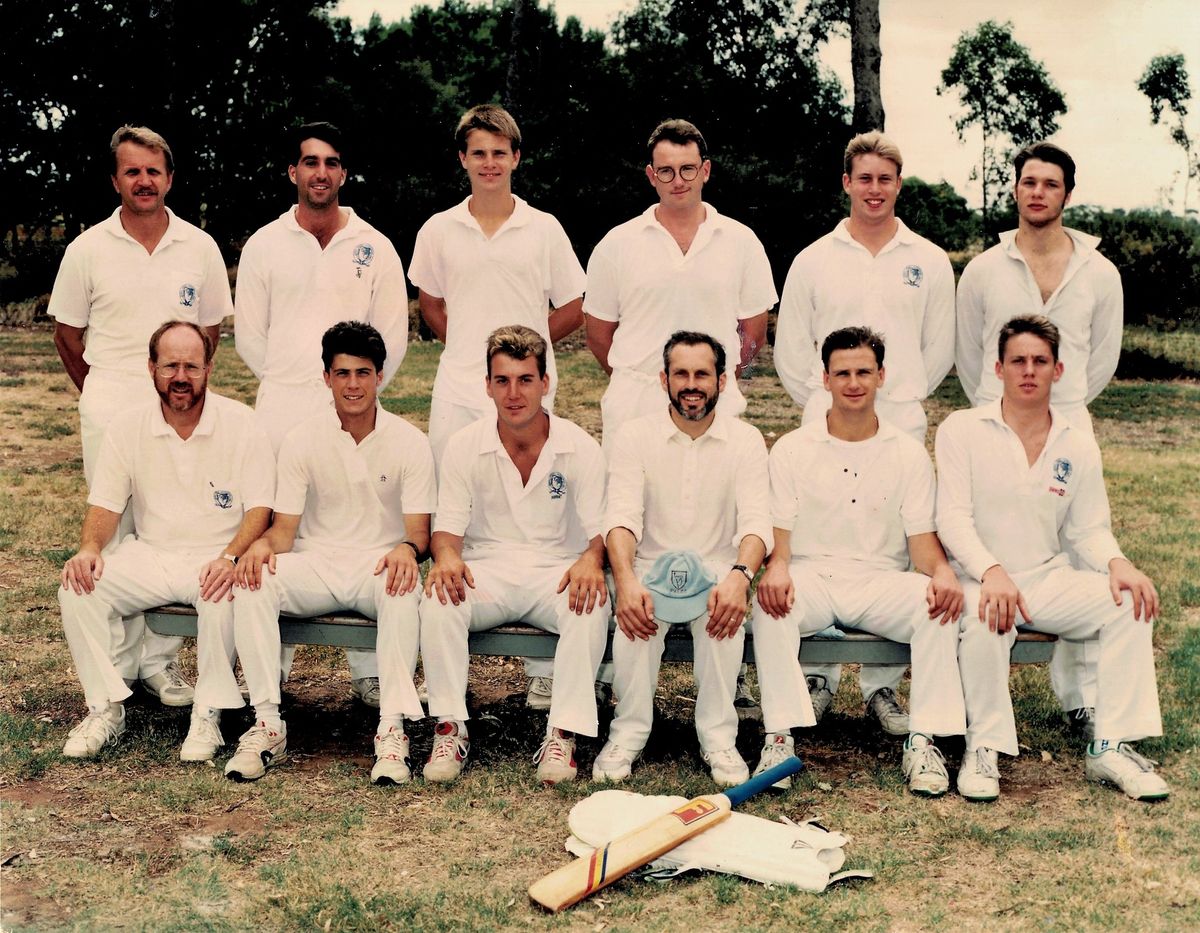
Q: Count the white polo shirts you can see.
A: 12